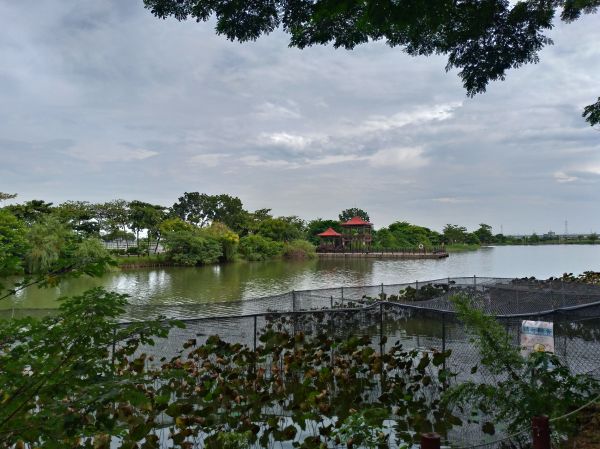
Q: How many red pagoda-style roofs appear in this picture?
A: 2